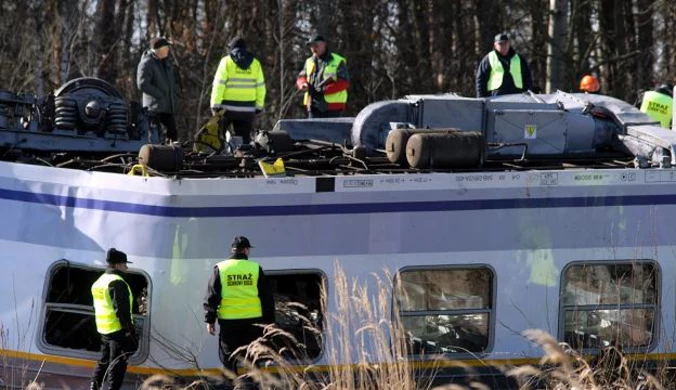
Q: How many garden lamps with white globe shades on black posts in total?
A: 0